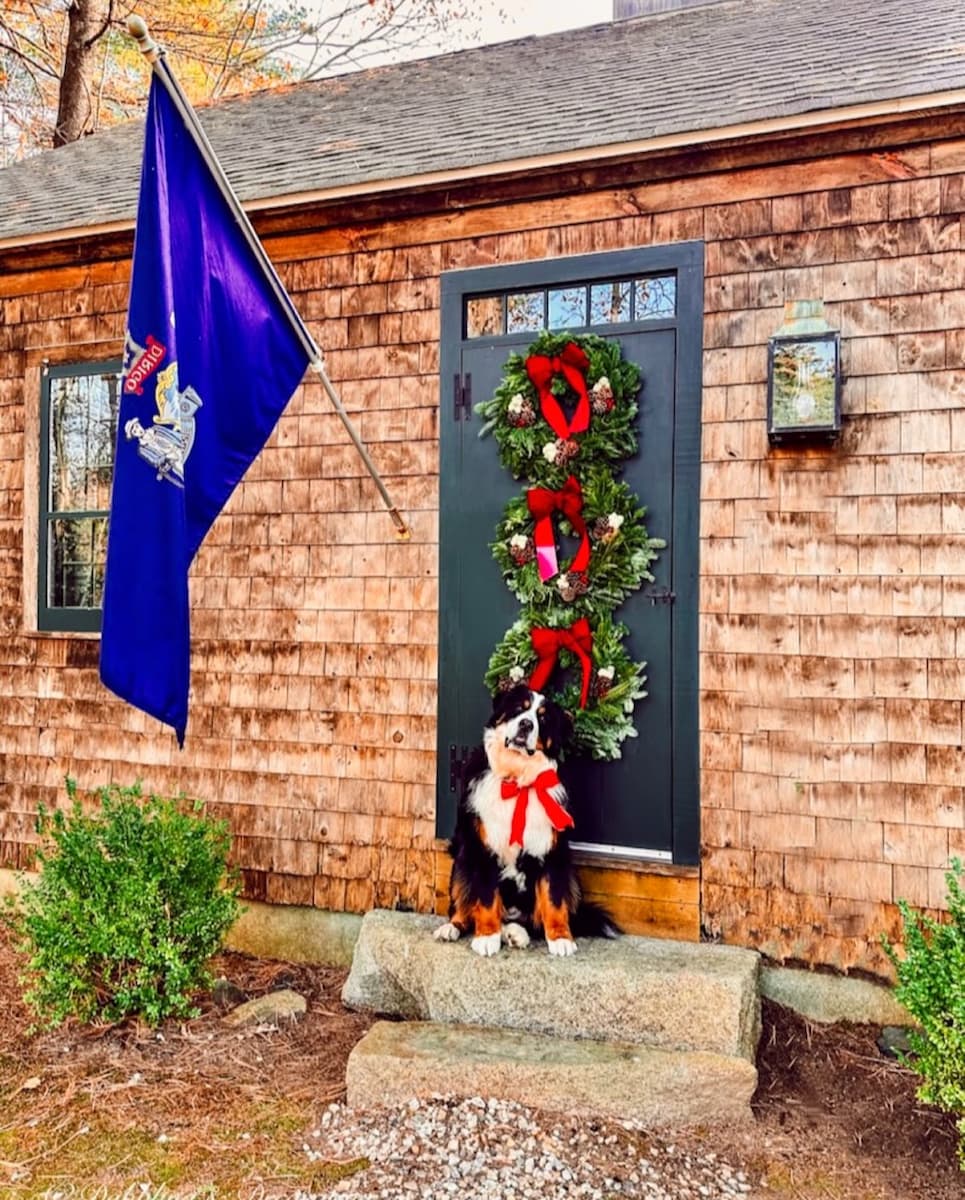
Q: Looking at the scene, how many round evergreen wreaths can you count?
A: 3